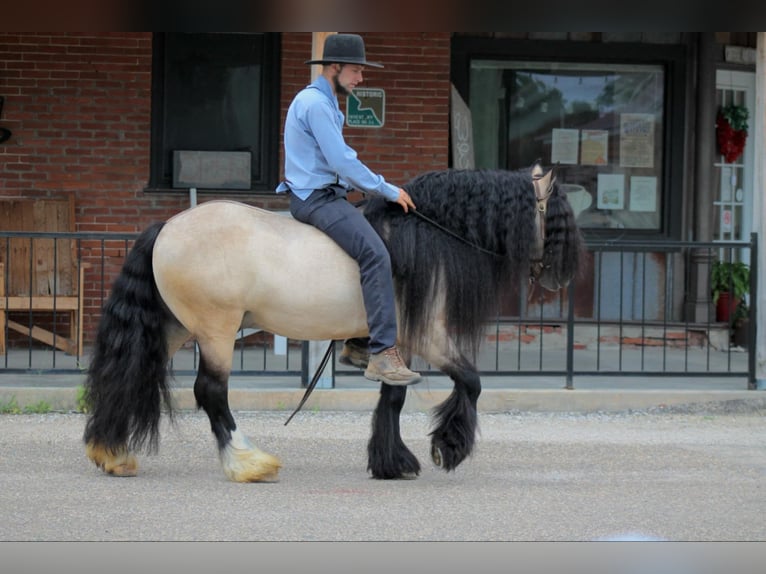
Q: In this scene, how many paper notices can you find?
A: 5